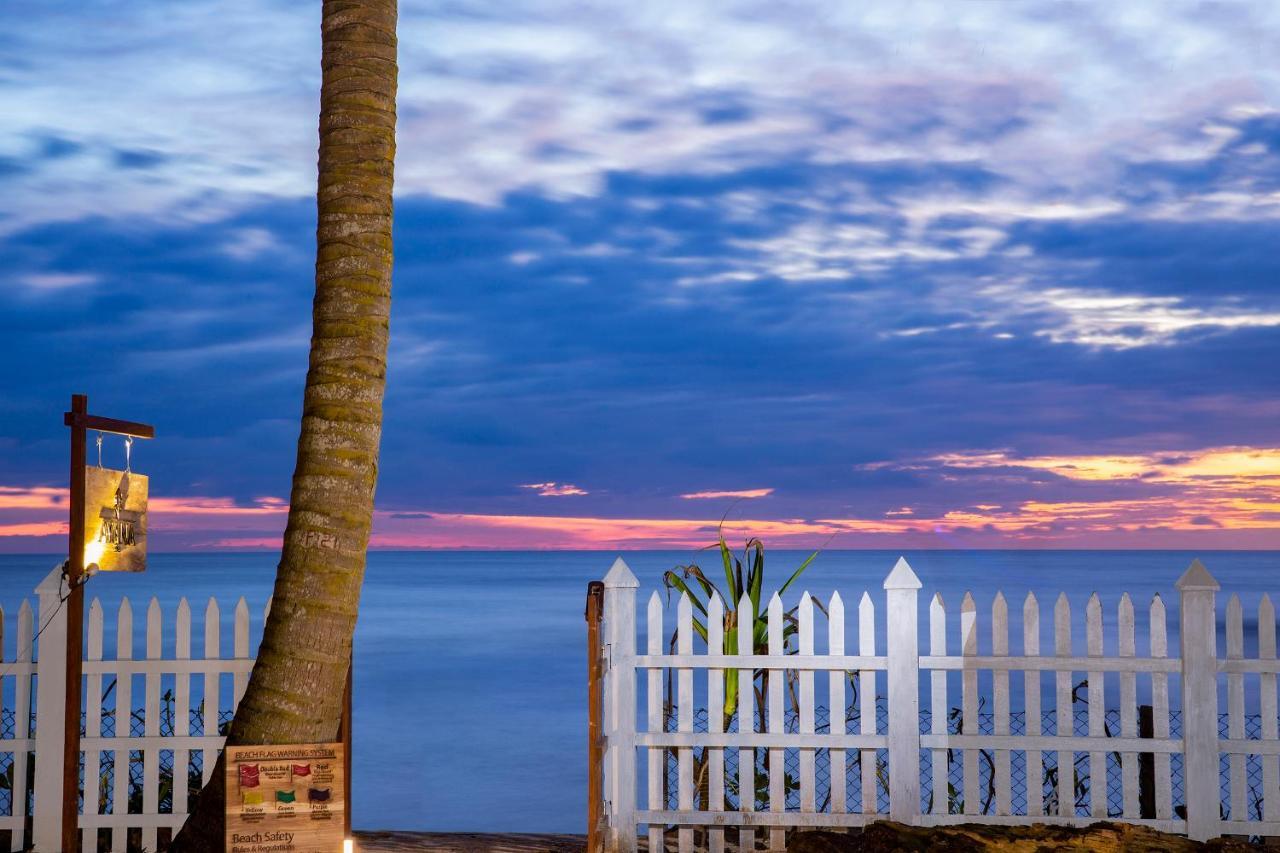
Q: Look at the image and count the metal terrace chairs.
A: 0